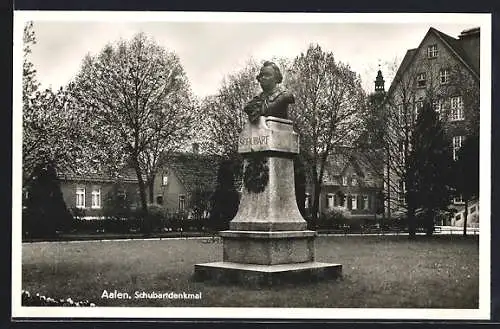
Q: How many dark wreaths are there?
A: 1